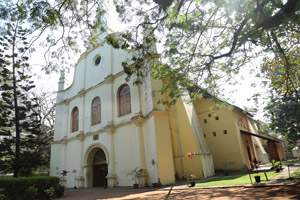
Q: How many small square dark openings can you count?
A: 6